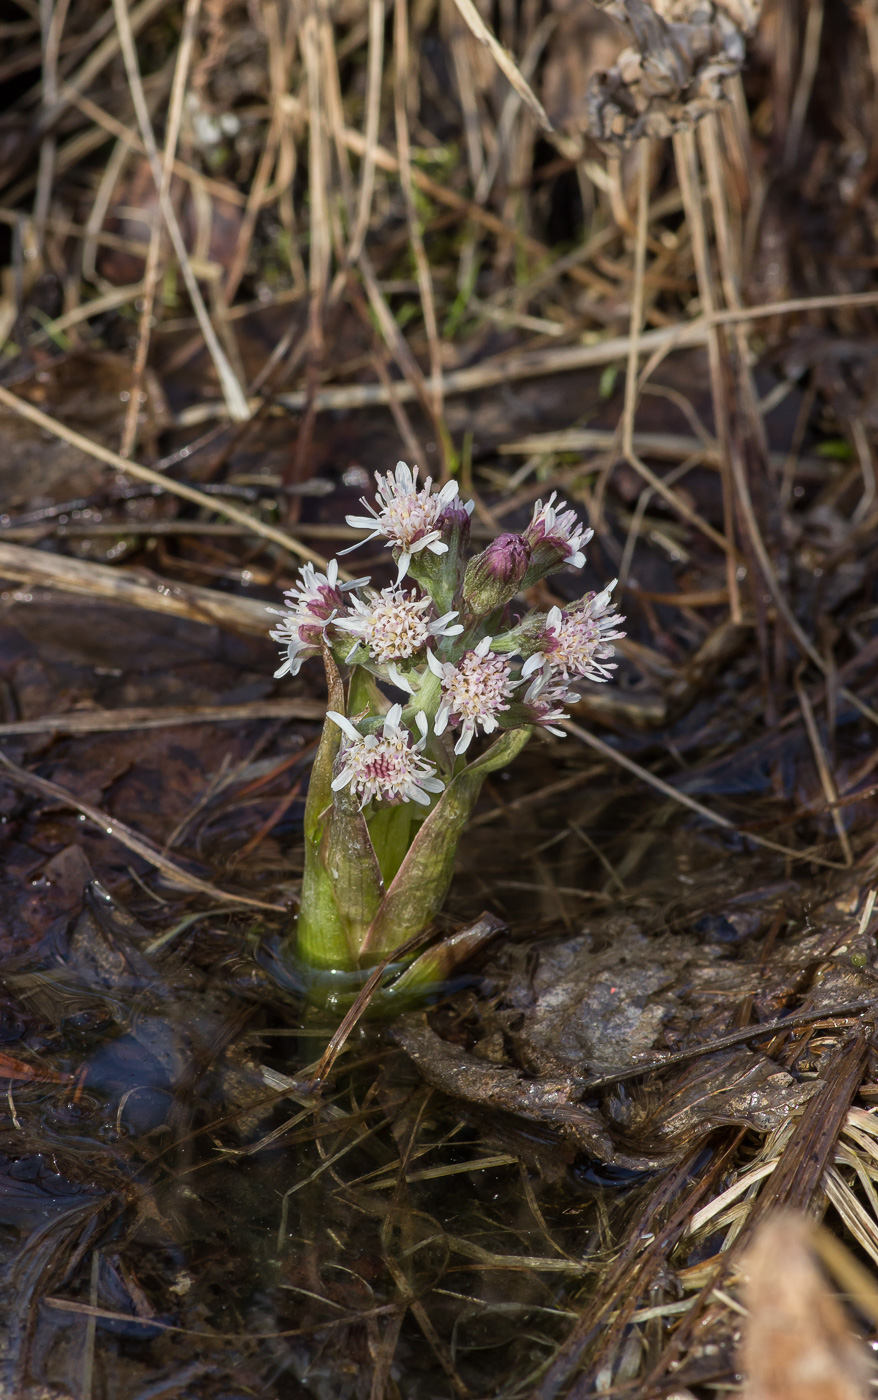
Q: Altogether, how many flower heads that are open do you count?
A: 8